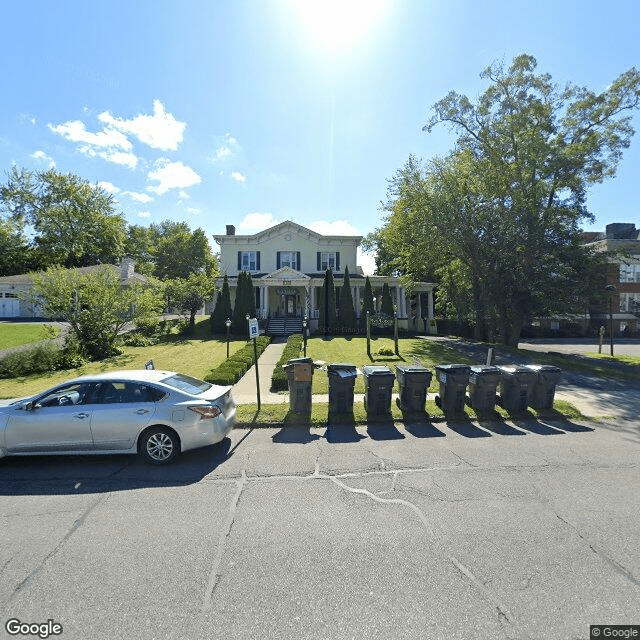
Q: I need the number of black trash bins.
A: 8